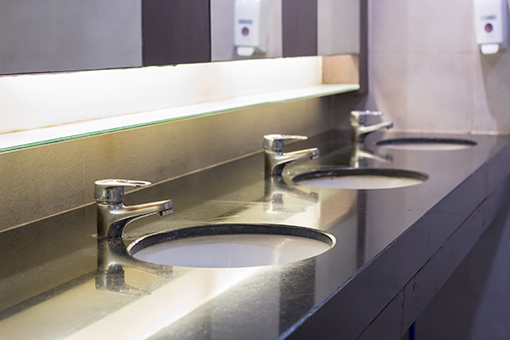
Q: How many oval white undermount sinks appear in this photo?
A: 3